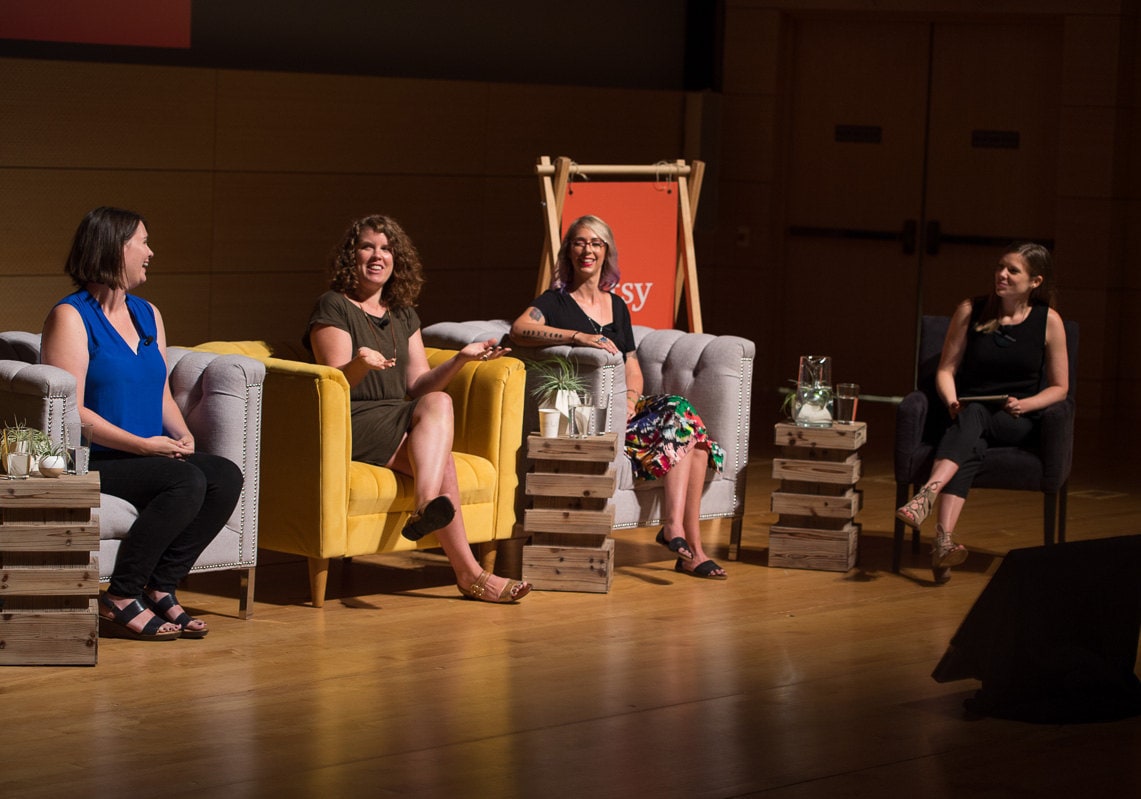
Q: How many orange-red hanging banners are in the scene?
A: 1